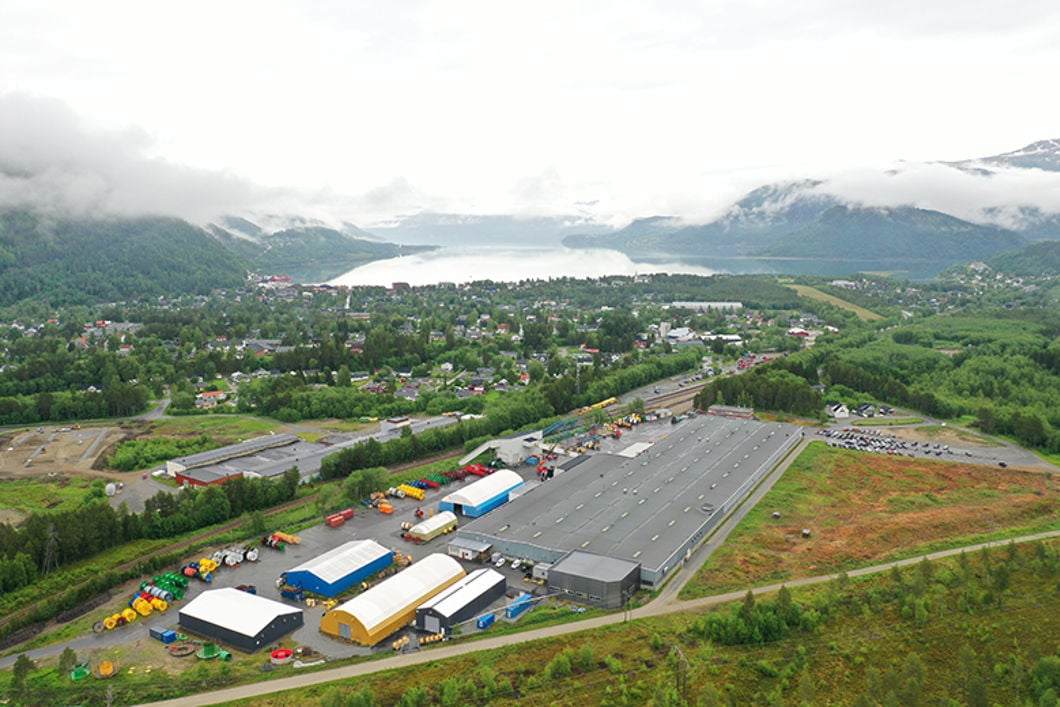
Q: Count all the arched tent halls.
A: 3